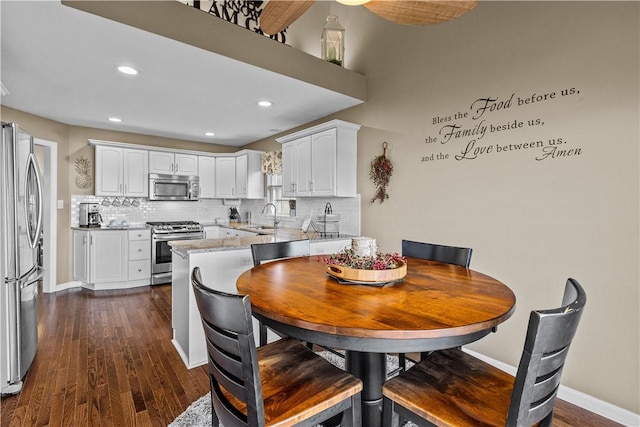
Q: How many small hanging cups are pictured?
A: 4